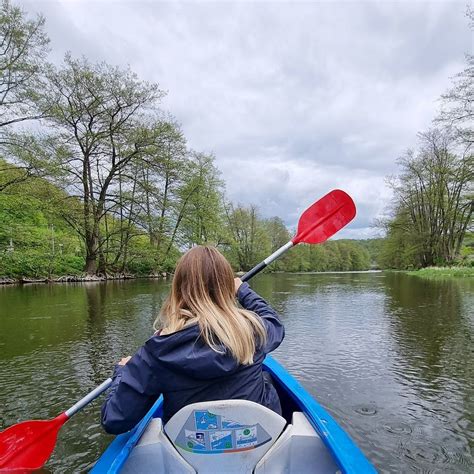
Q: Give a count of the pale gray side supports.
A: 2